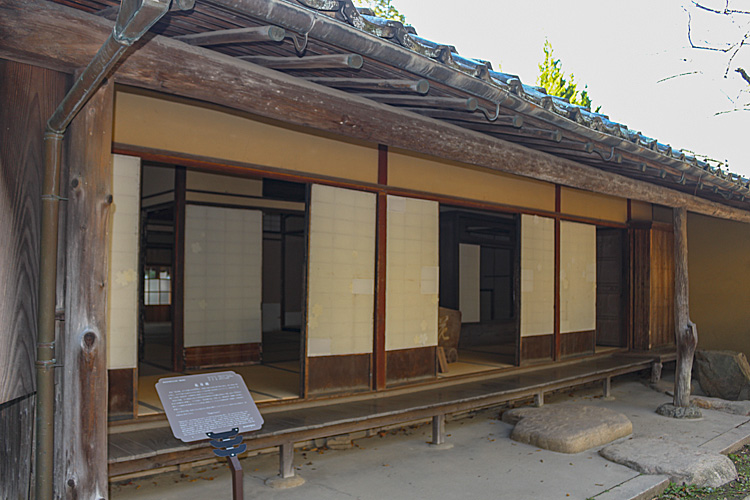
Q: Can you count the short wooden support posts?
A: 5